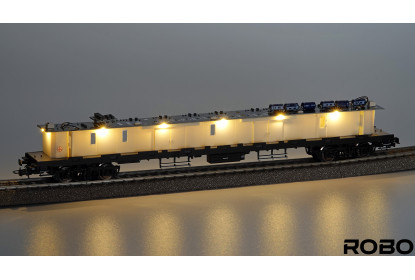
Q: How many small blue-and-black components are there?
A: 6